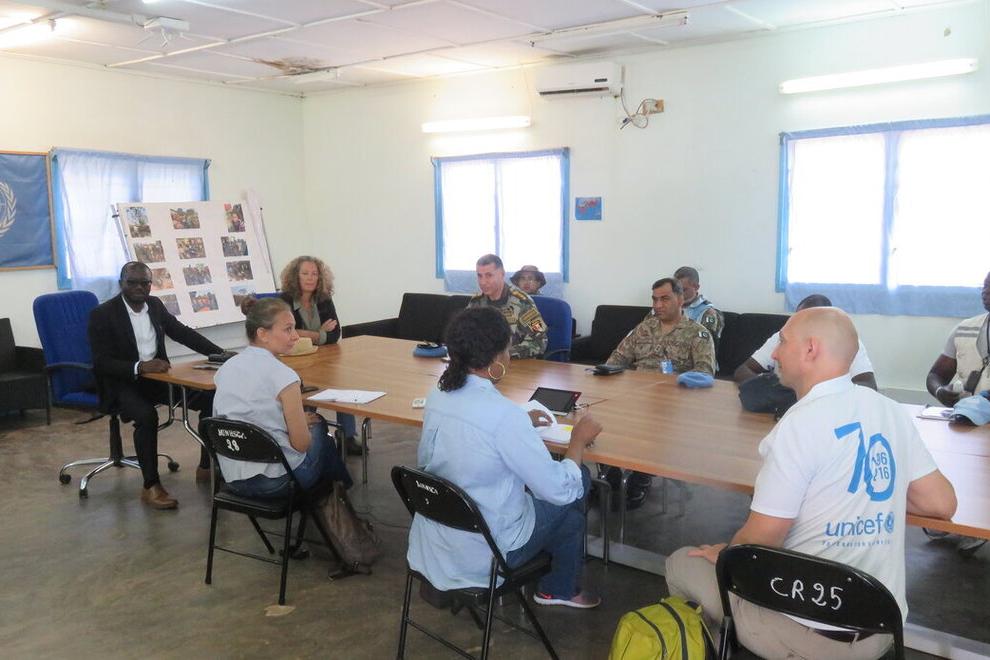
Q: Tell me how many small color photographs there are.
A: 12